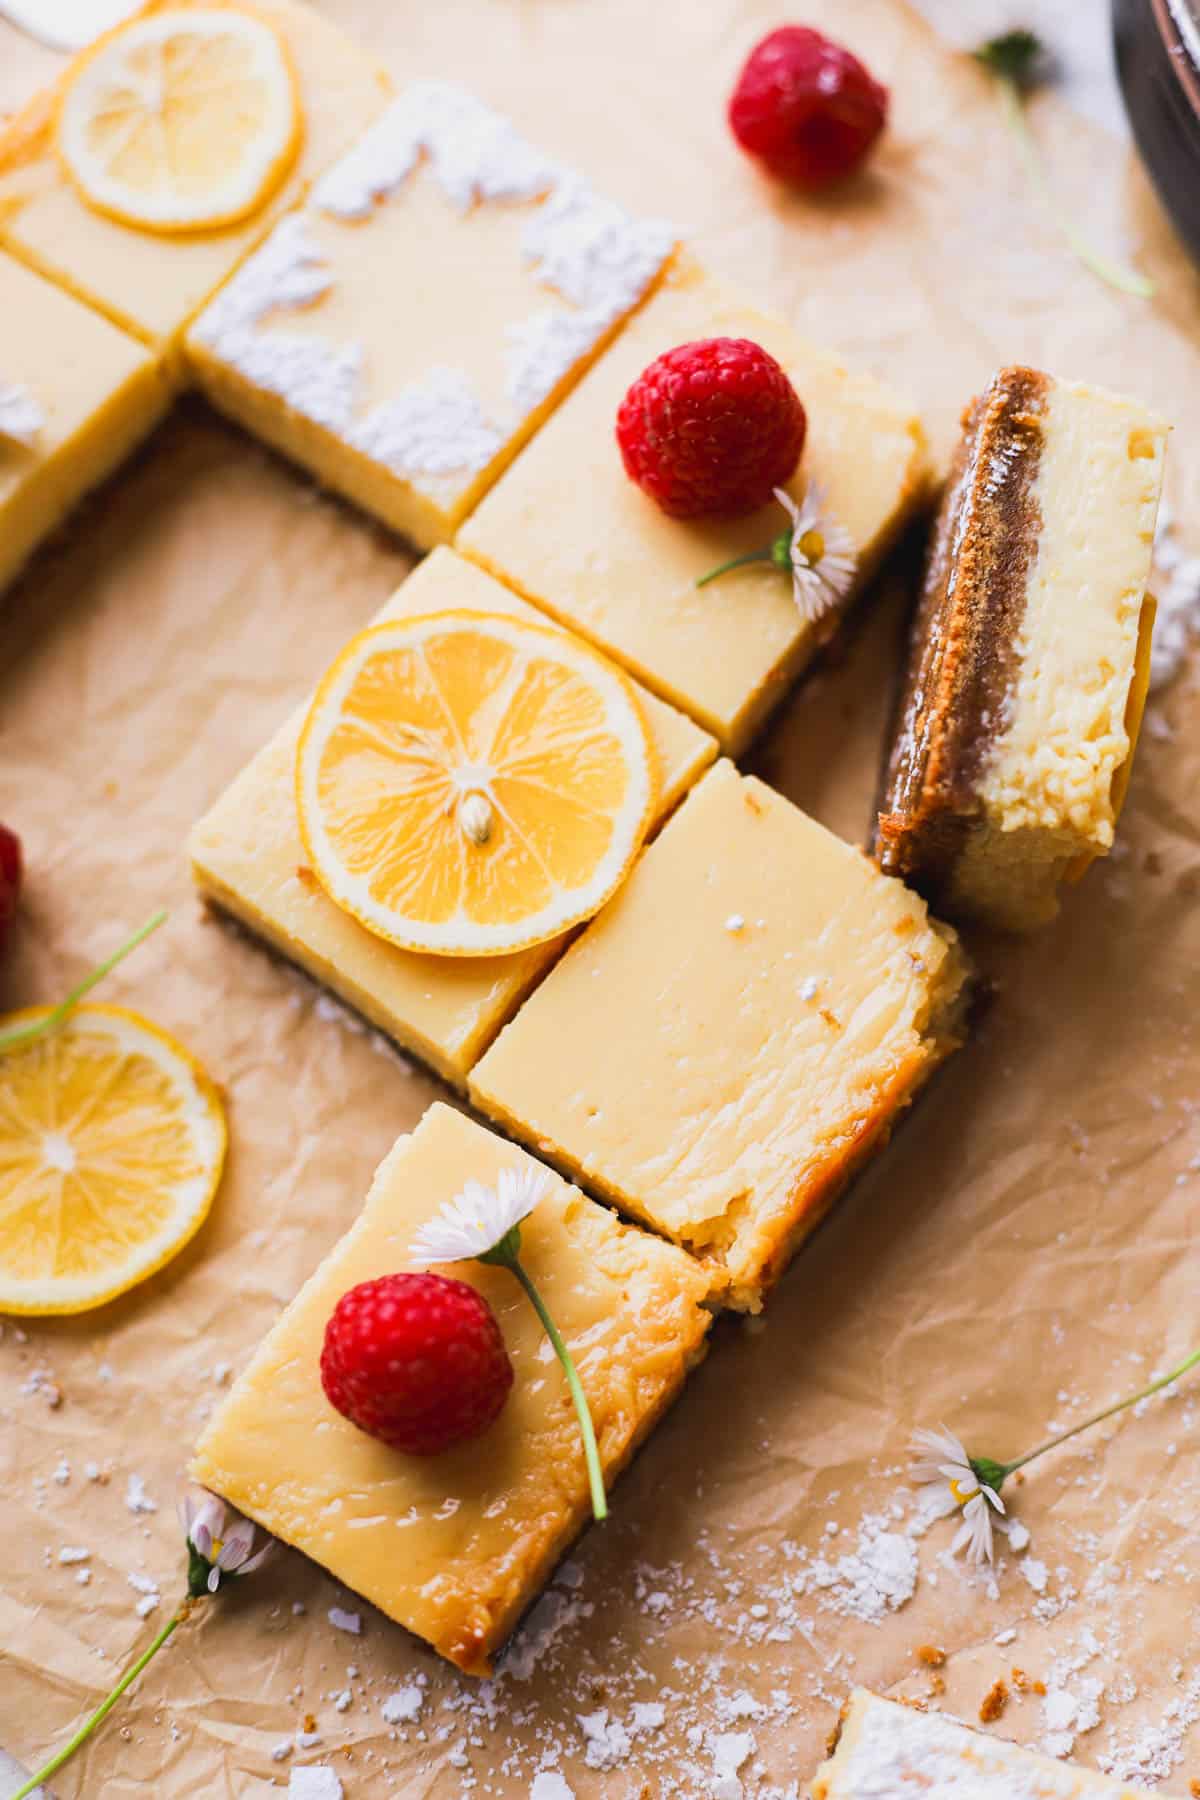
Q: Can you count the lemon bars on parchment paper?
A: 9